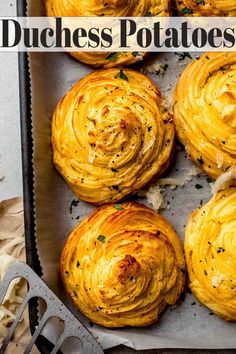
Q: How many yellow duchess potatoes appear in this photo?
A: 6